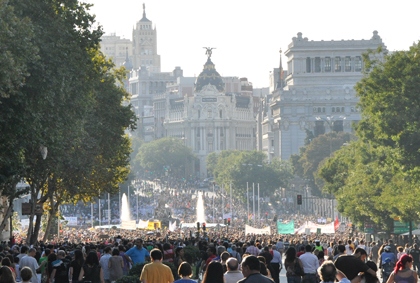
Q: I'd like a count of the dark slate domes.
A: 1